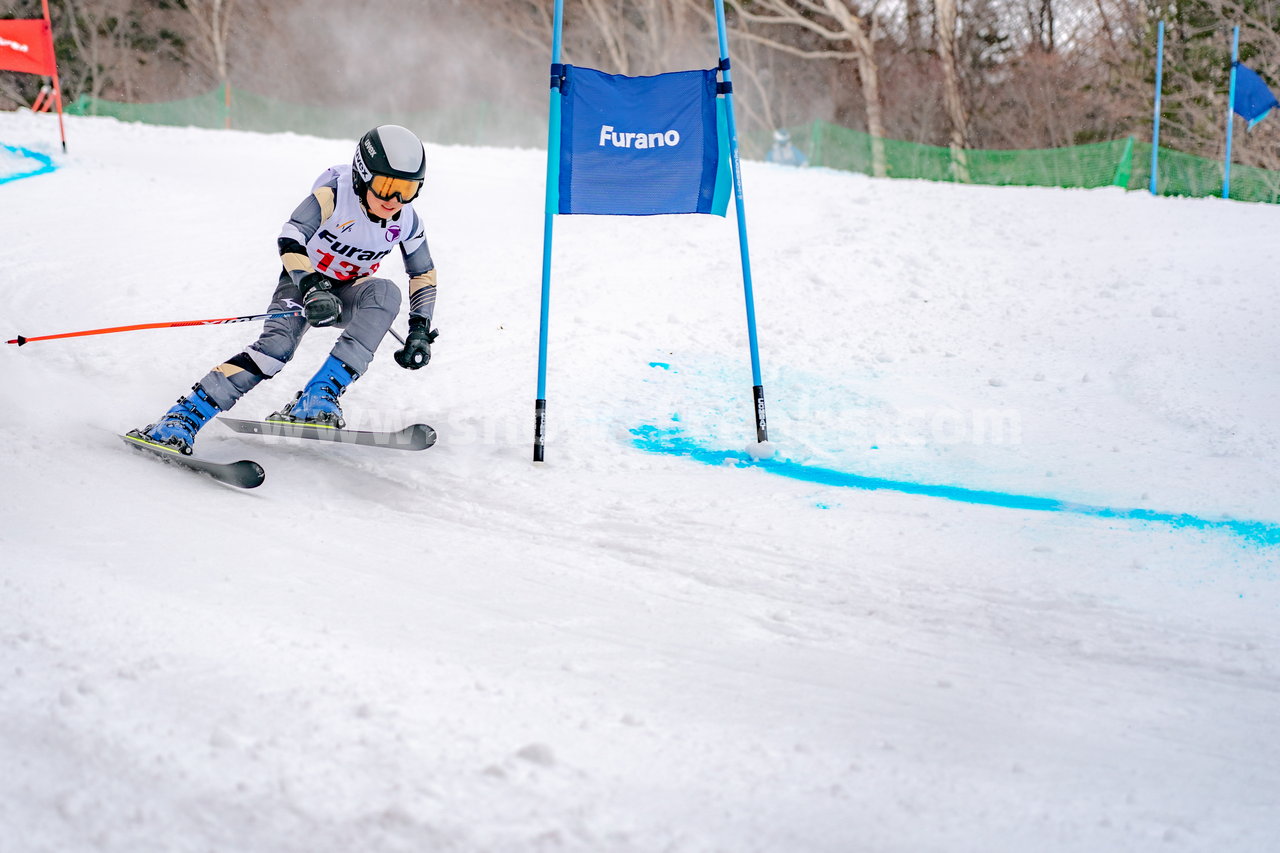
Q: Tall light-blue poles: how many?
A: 4